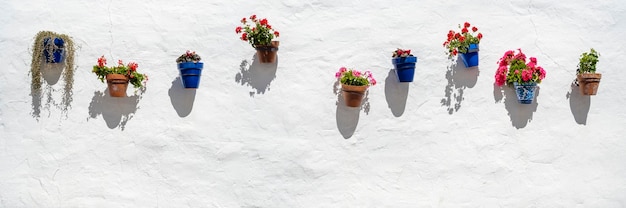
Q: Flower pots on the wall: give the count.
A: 9